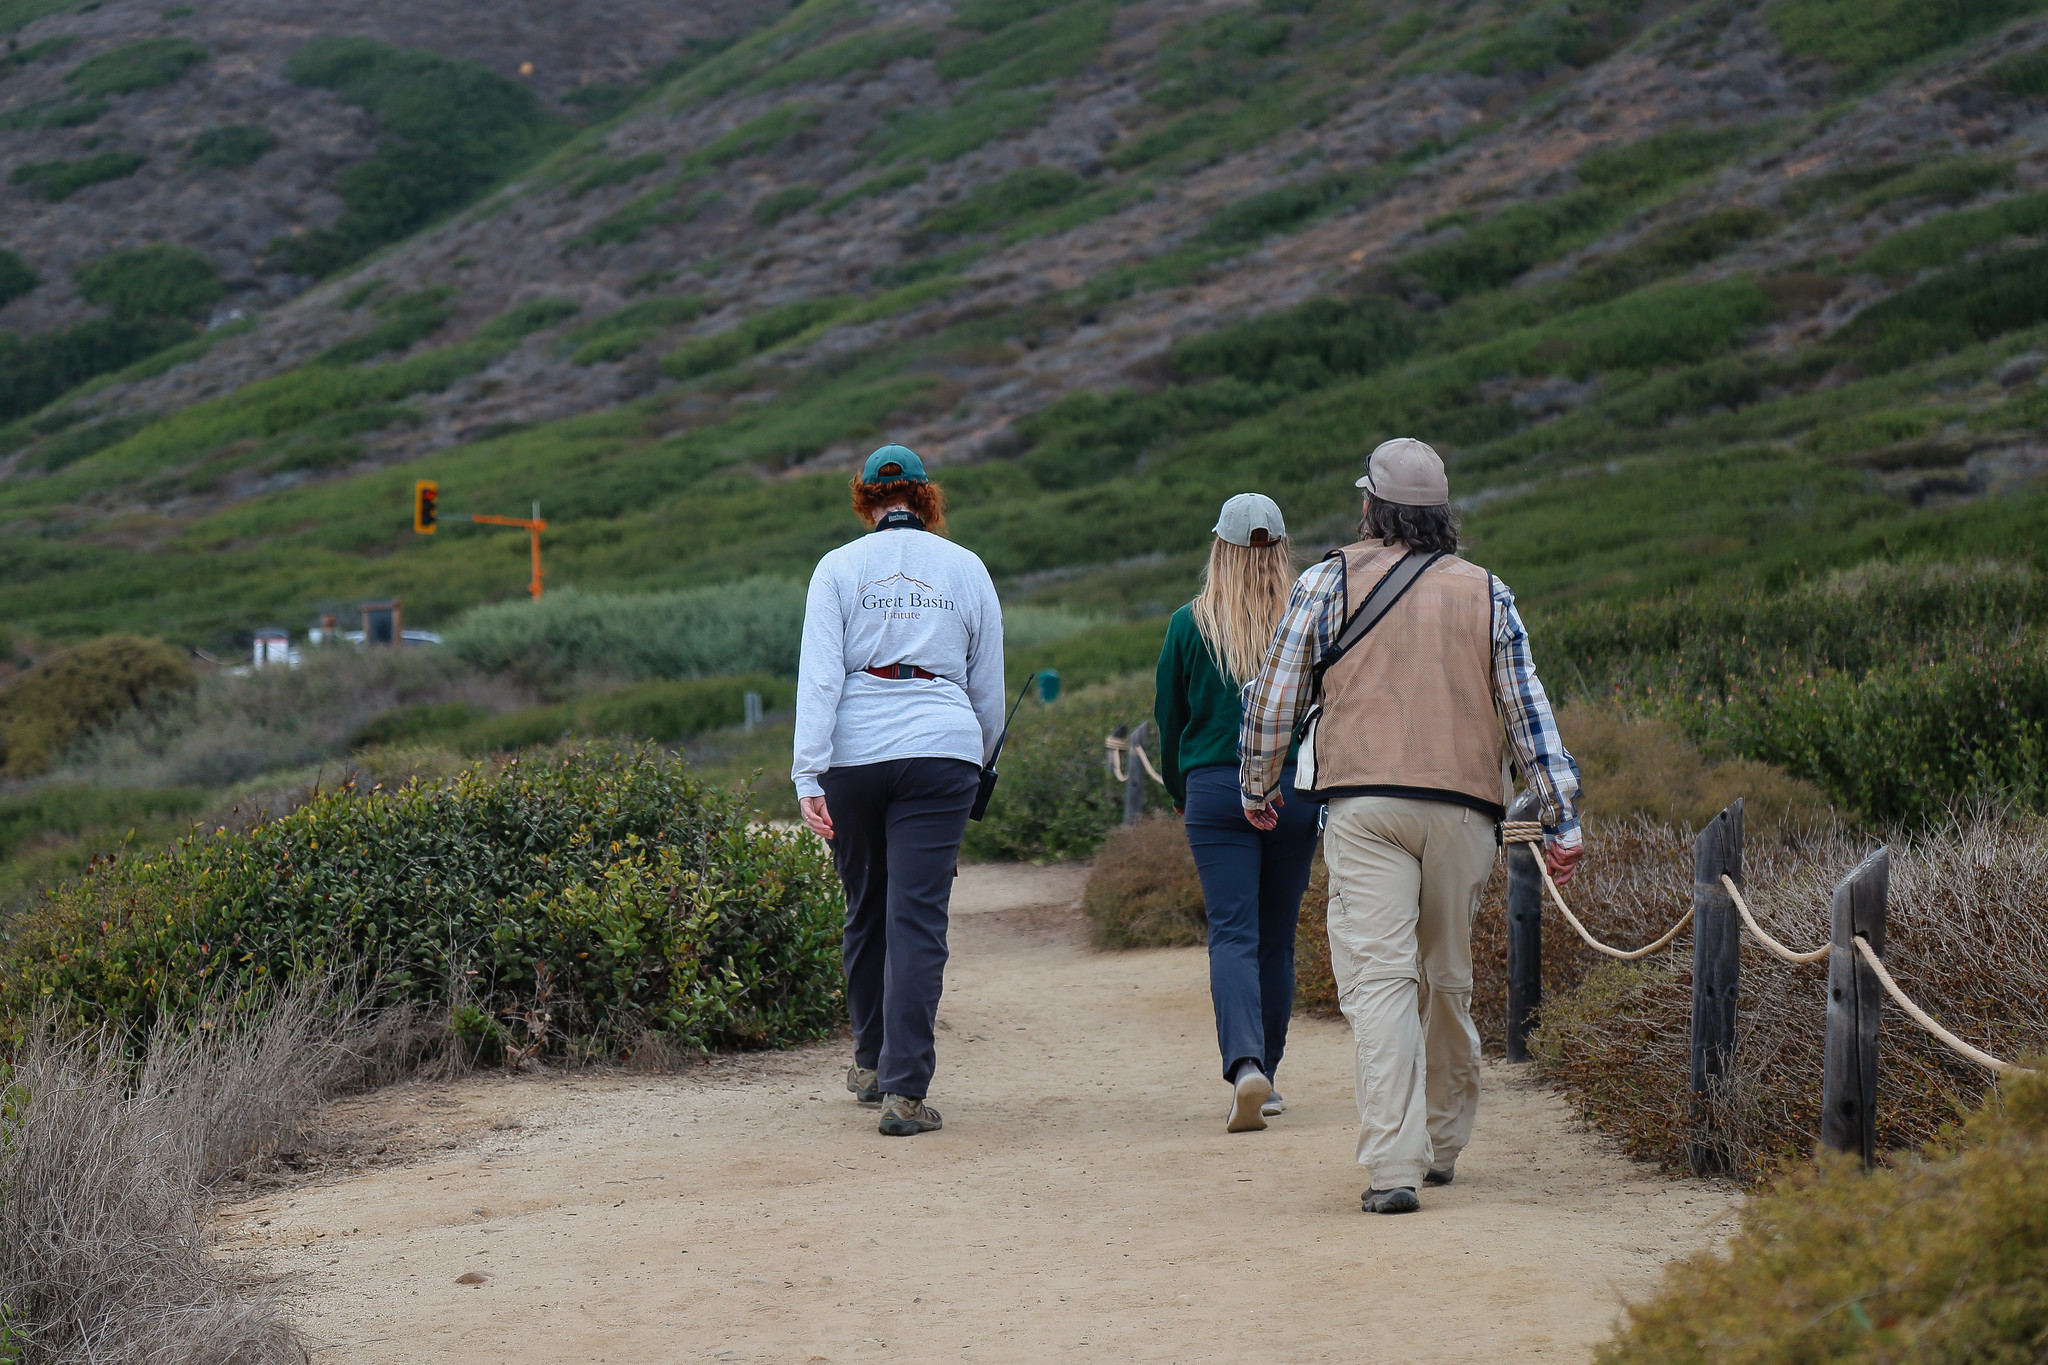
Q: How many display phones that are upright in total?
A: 0